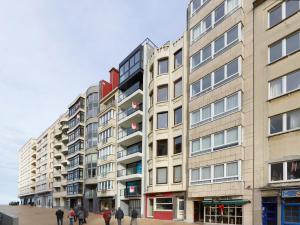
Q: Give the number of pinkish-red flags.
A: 3